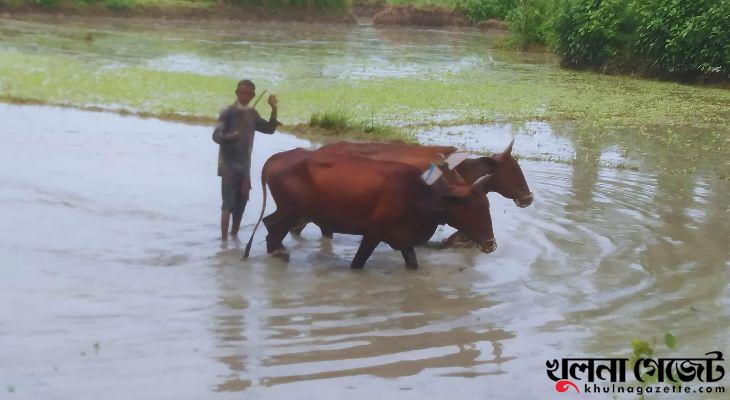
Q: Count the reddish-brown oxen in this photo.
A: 2